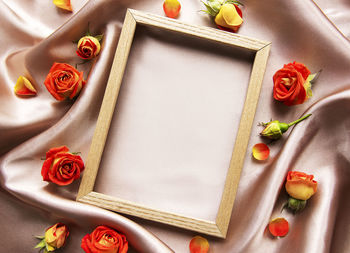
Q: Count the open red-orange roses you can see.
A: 4